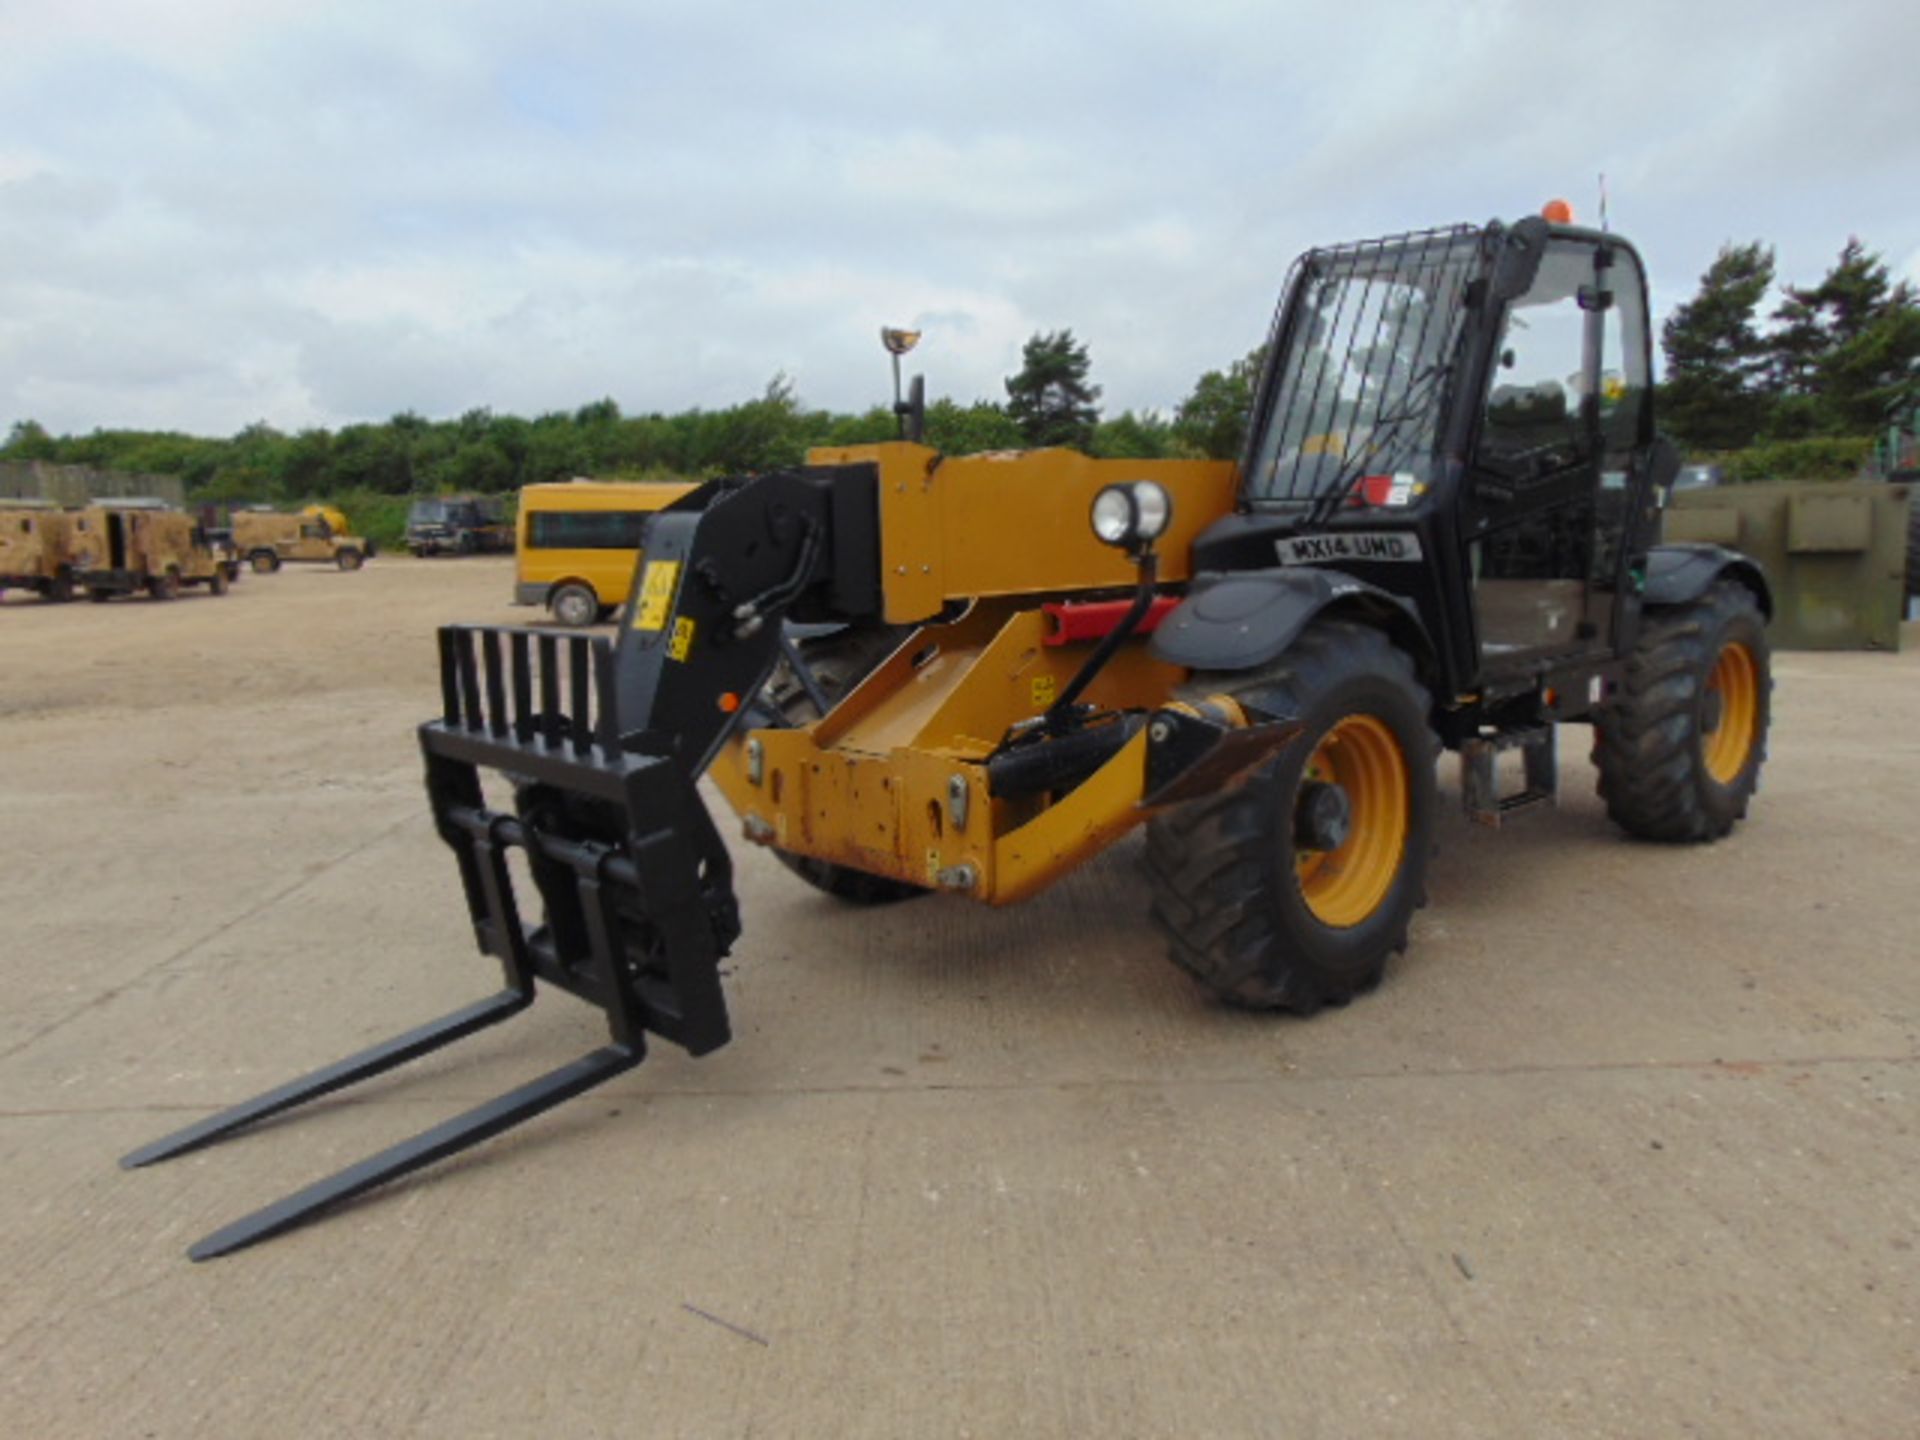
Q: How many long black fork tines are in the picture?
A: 2